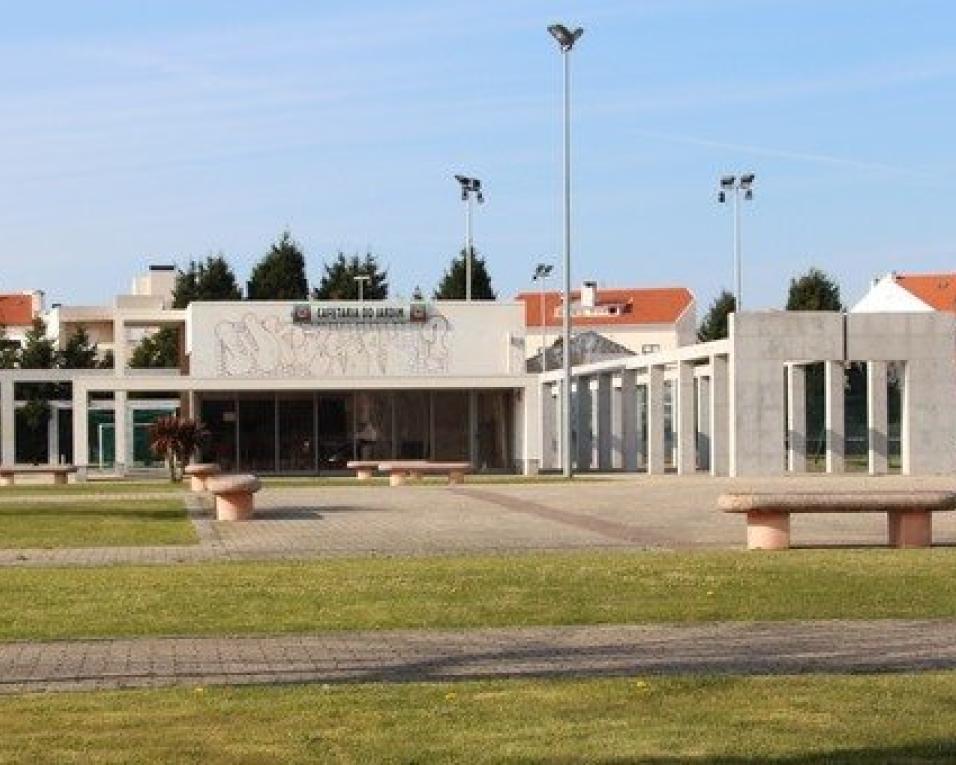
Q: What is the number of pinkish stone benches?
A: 6